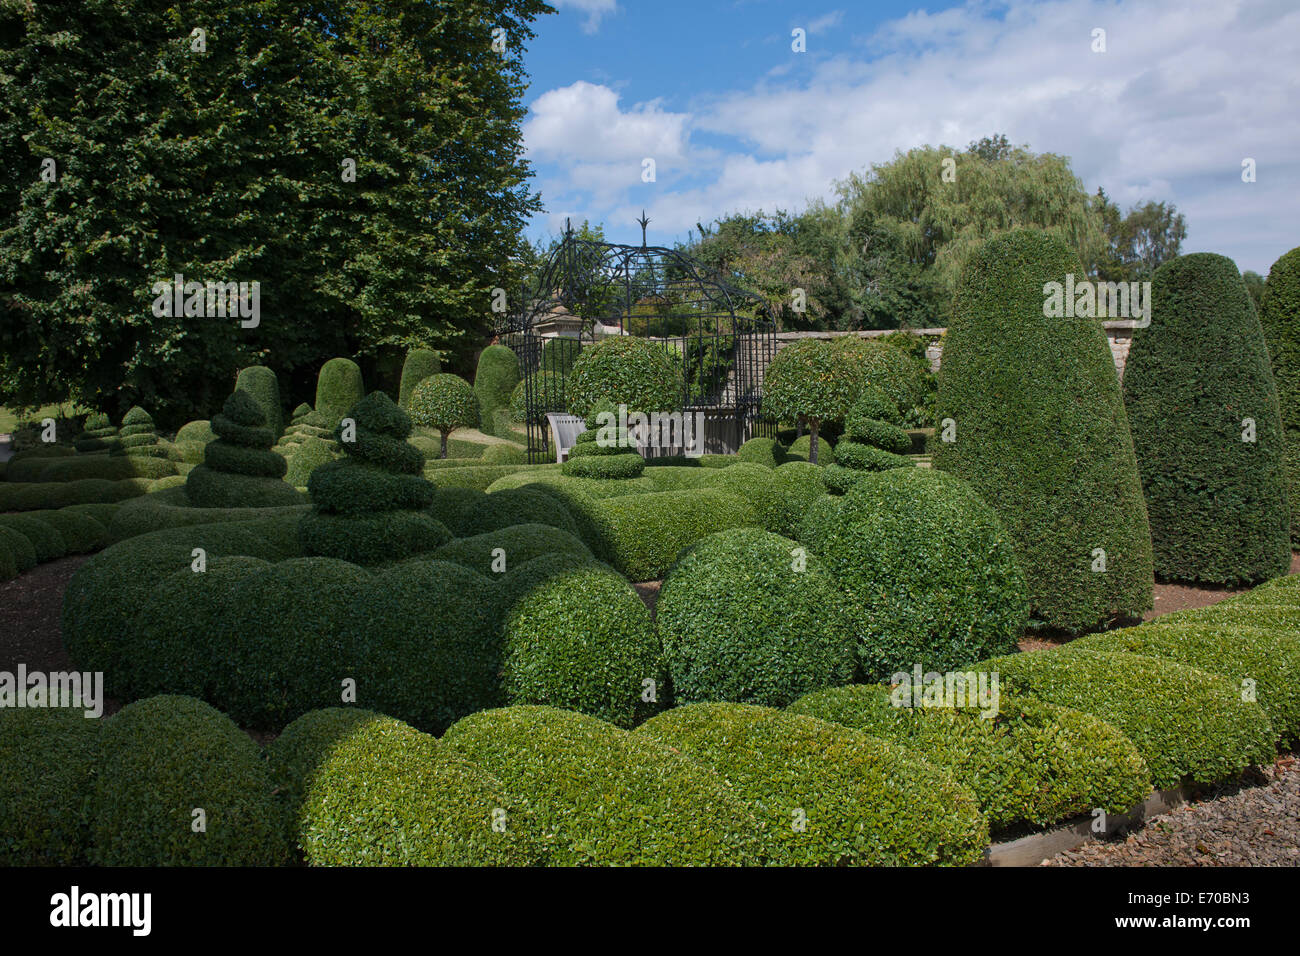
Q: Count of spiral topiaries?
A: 7